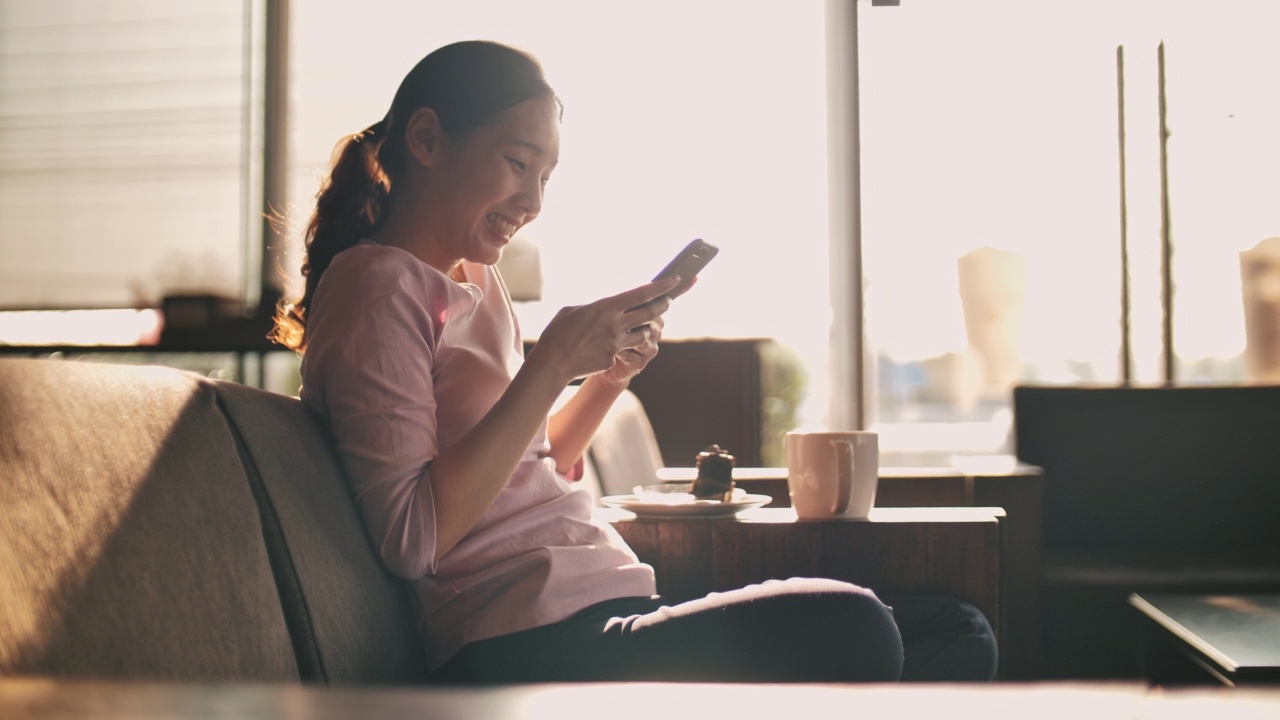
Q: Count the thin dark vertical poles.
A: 2